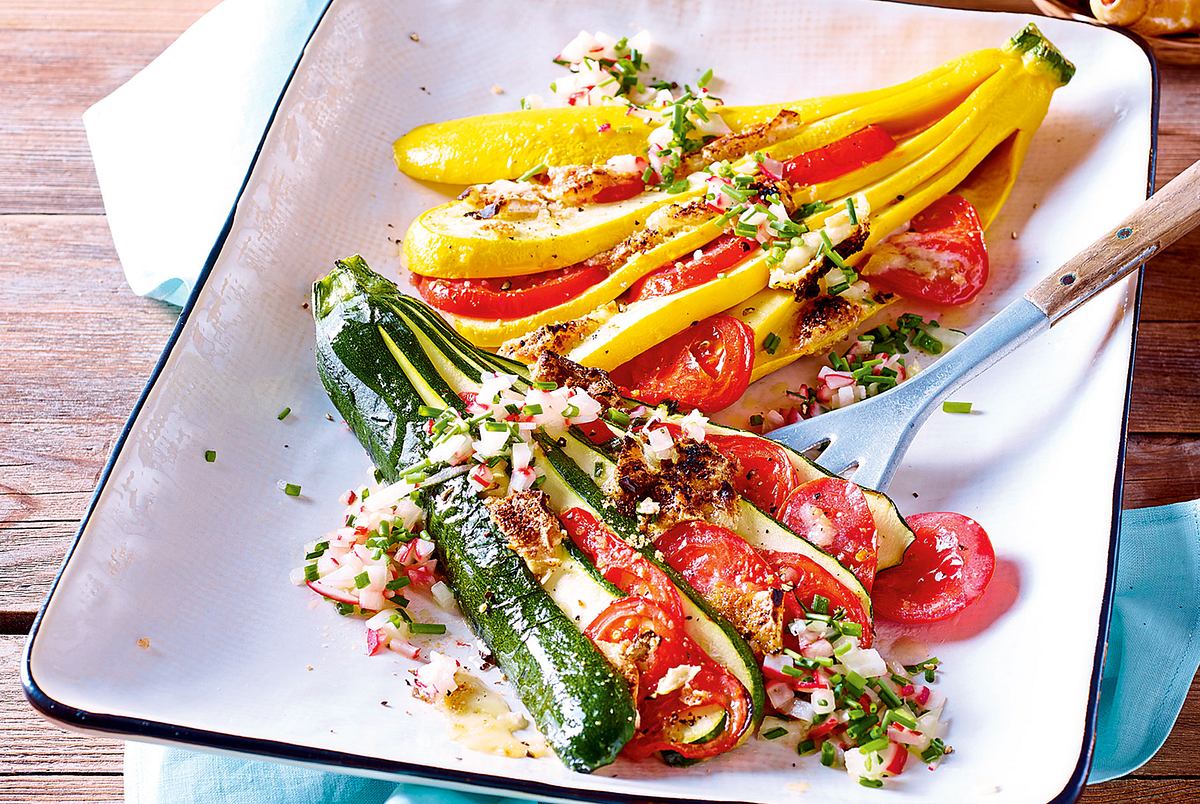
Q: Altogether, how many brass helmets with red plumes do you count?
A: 0